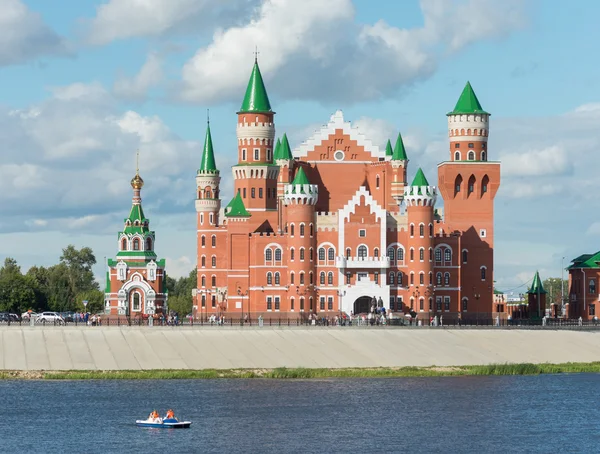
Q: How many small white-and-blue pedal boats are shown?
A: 1